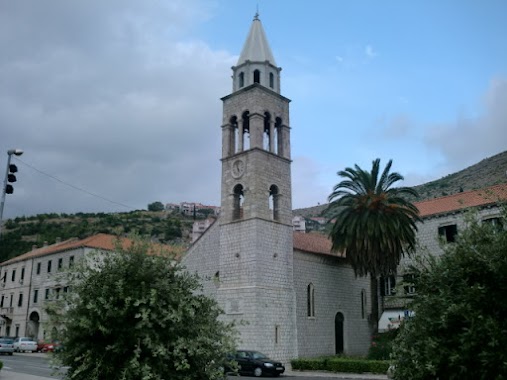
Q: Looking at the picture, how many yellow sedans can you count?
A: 0